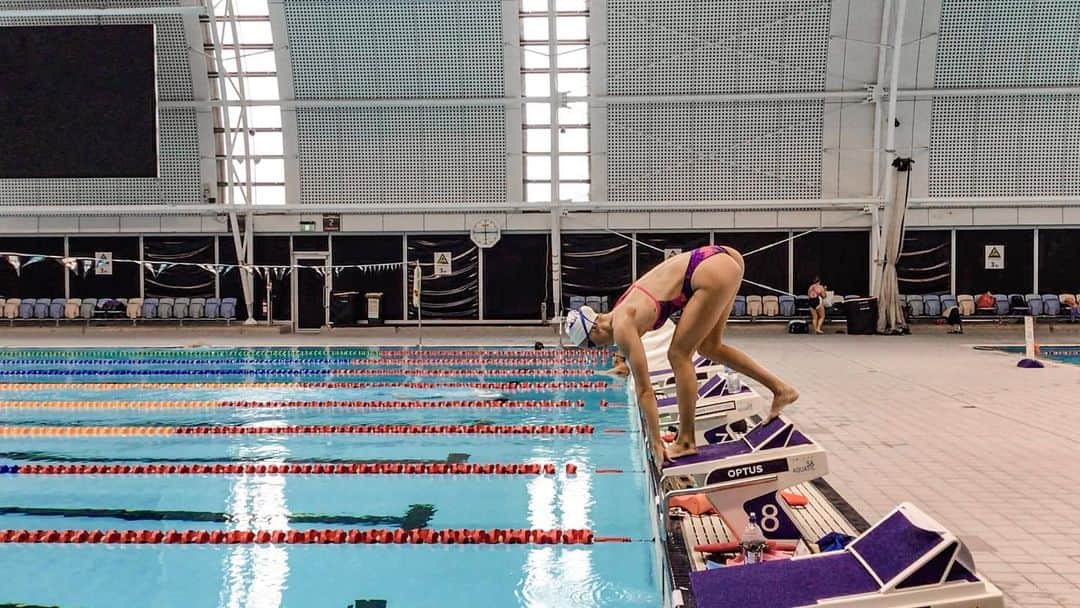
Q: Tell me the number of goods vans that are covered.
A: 0